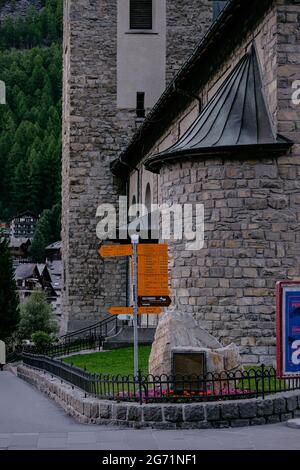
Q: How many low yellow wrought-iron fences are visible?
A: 0